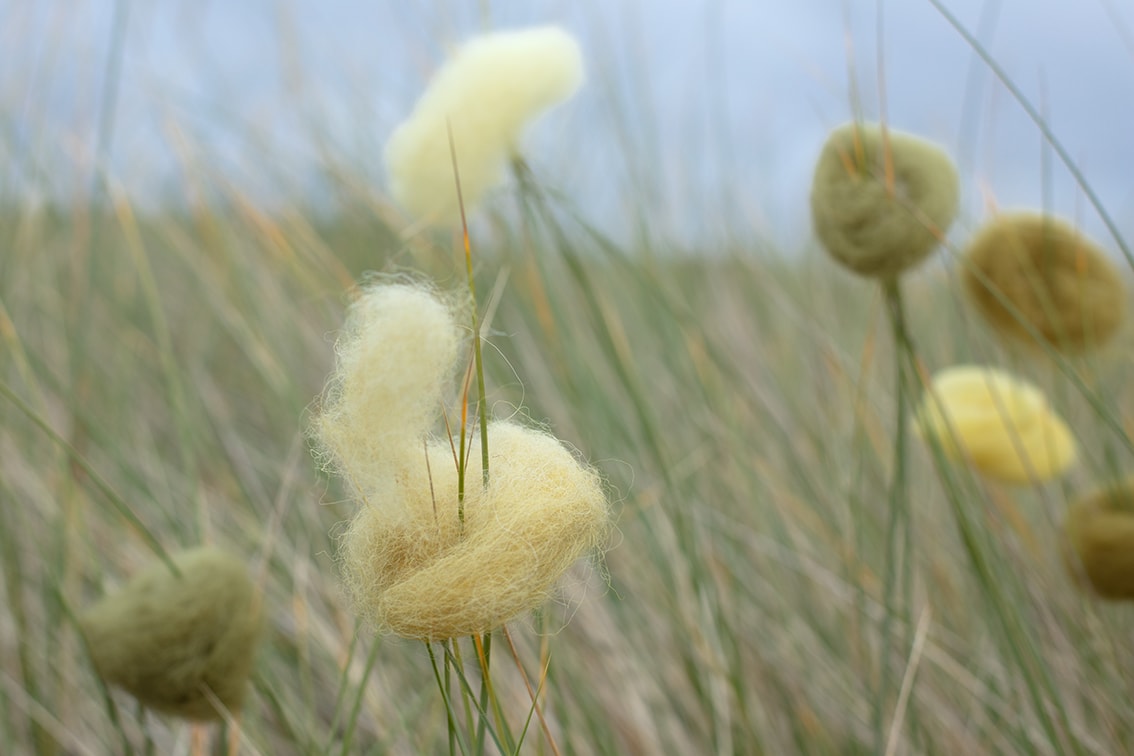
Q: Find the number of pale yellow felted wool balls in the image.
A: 3